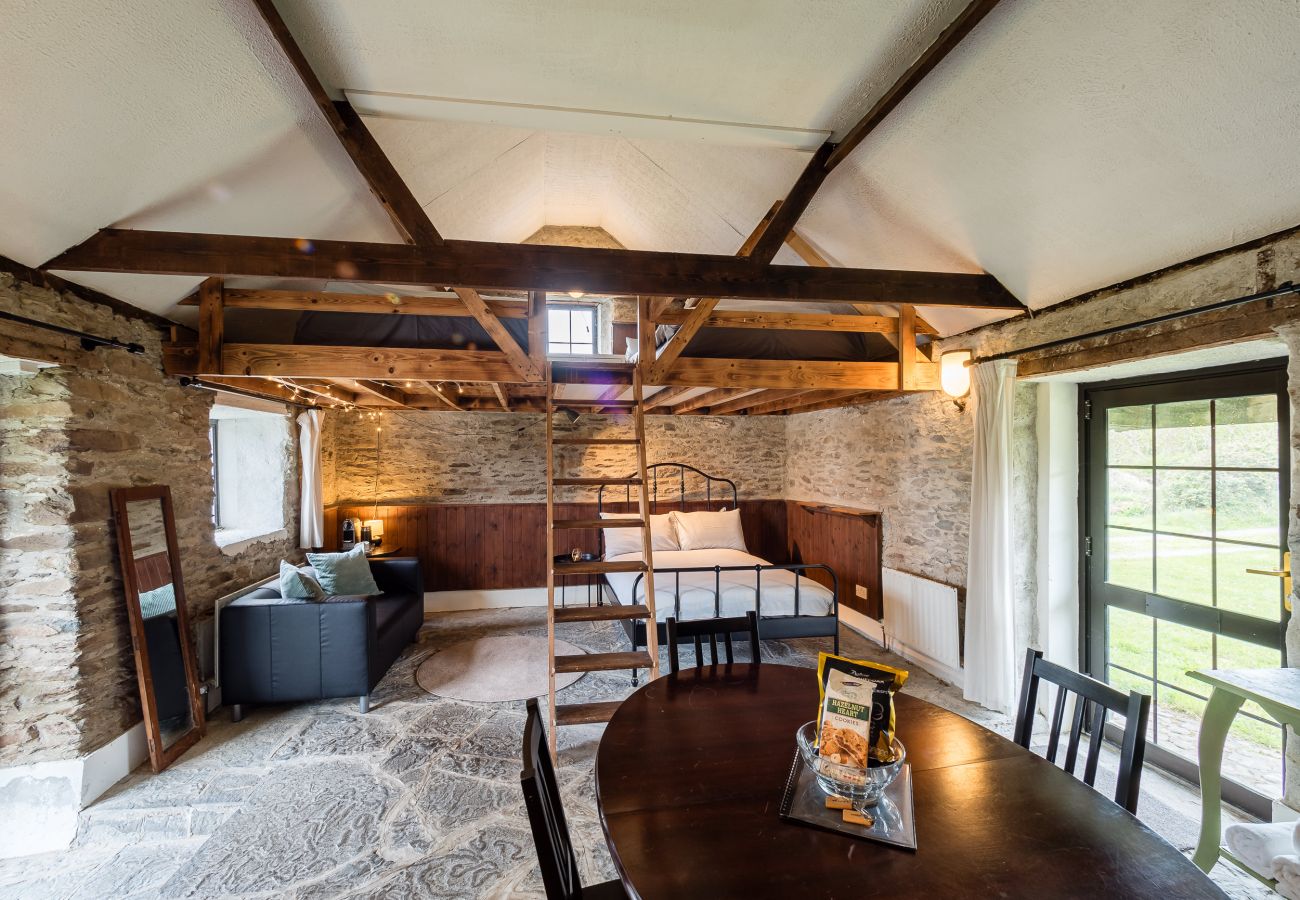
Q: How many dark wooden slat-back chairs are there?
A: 3